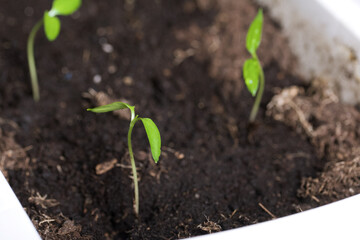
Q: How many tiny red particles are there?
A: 0